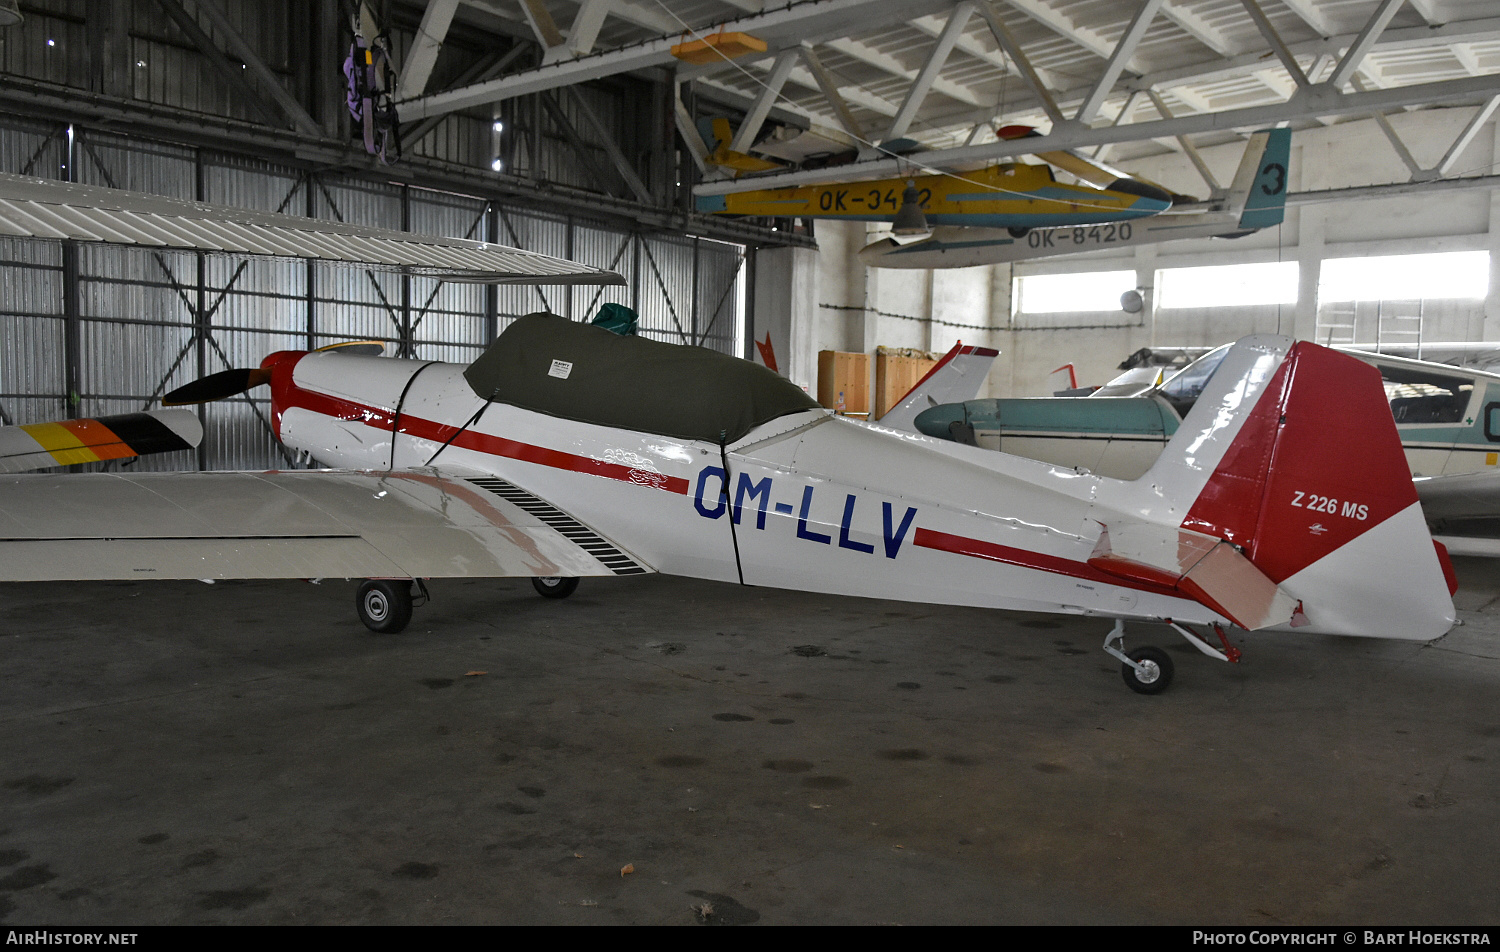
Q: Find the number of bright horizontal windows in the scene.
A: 3